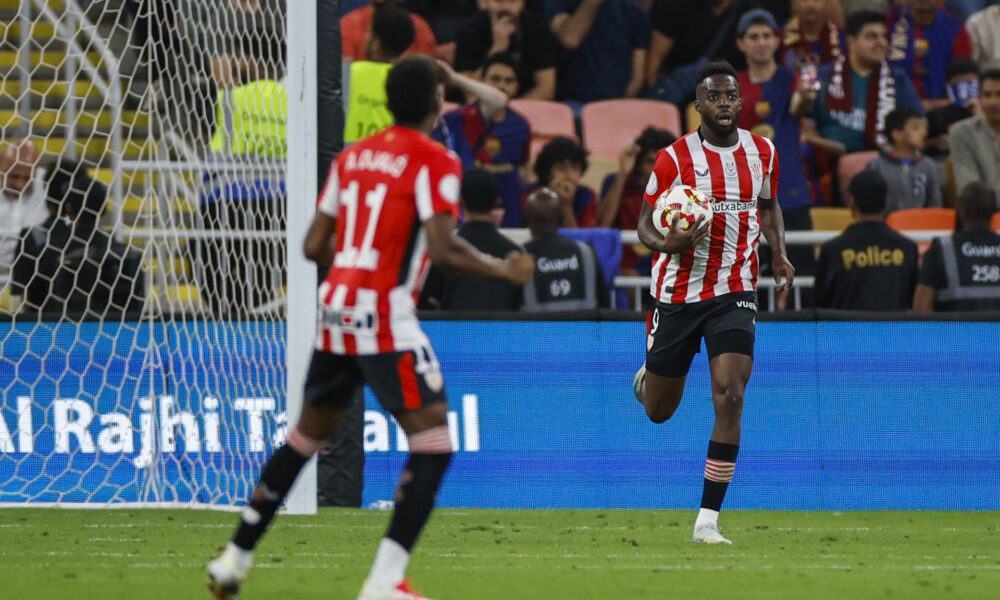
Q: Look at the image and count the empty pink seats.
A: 2